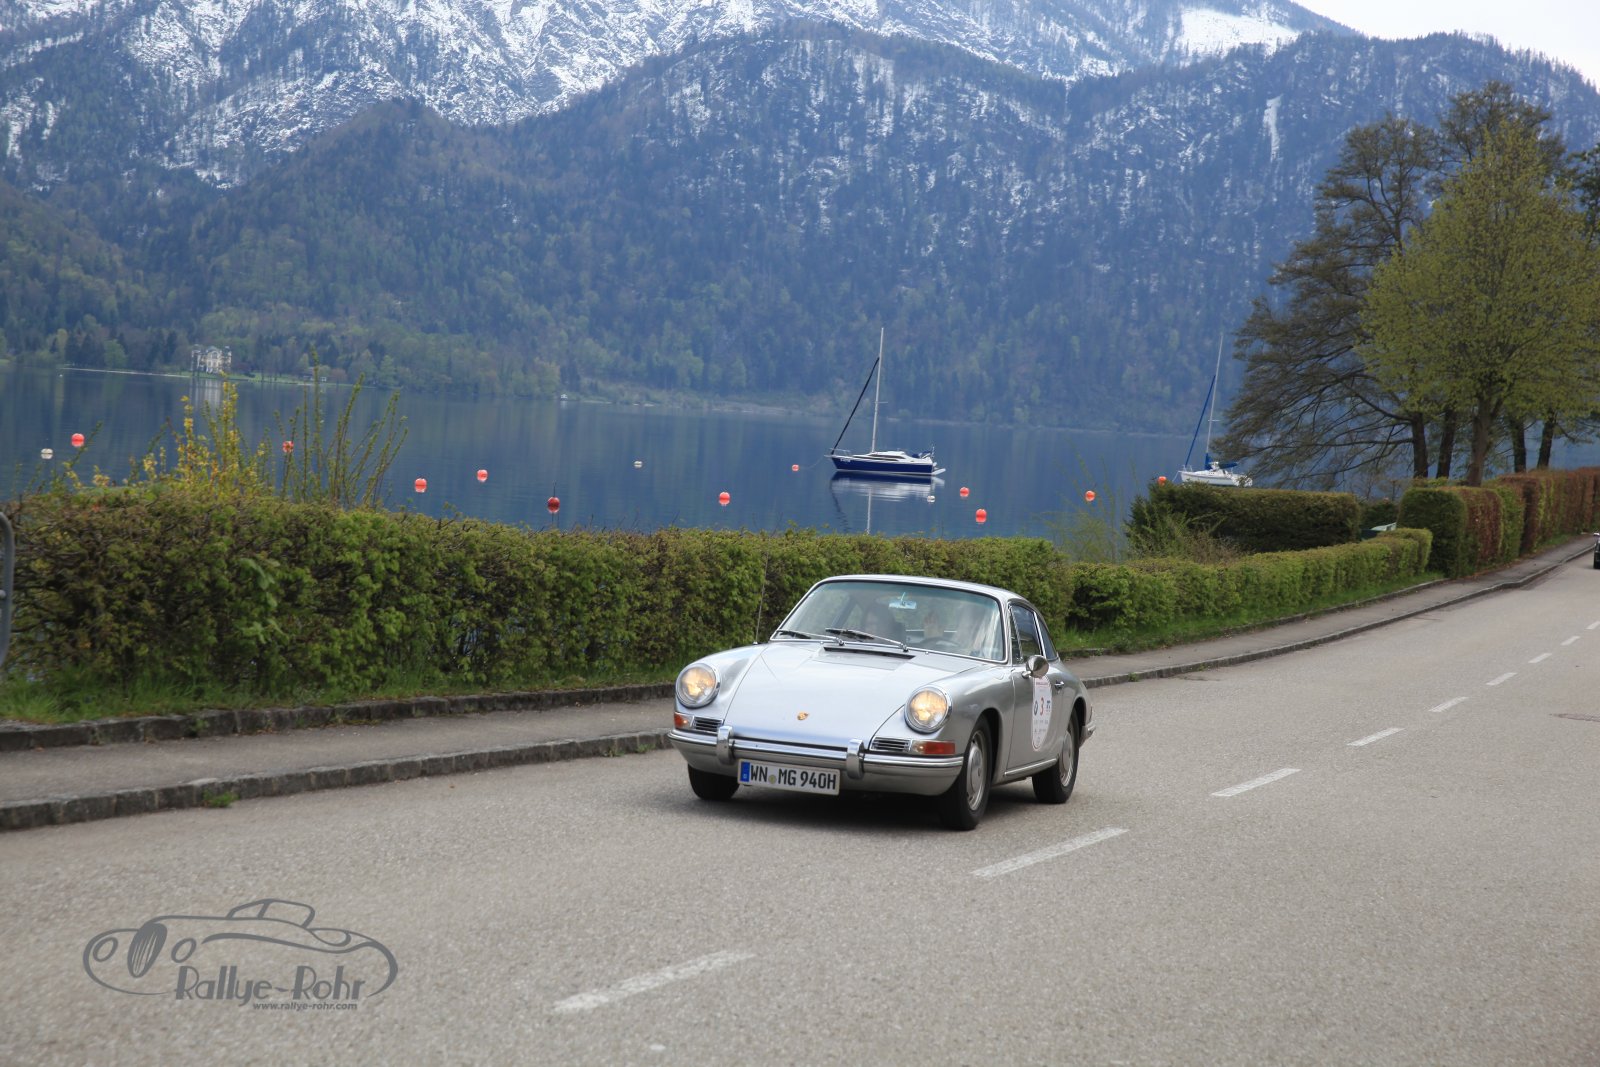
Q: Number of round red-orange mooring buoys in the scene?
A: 11